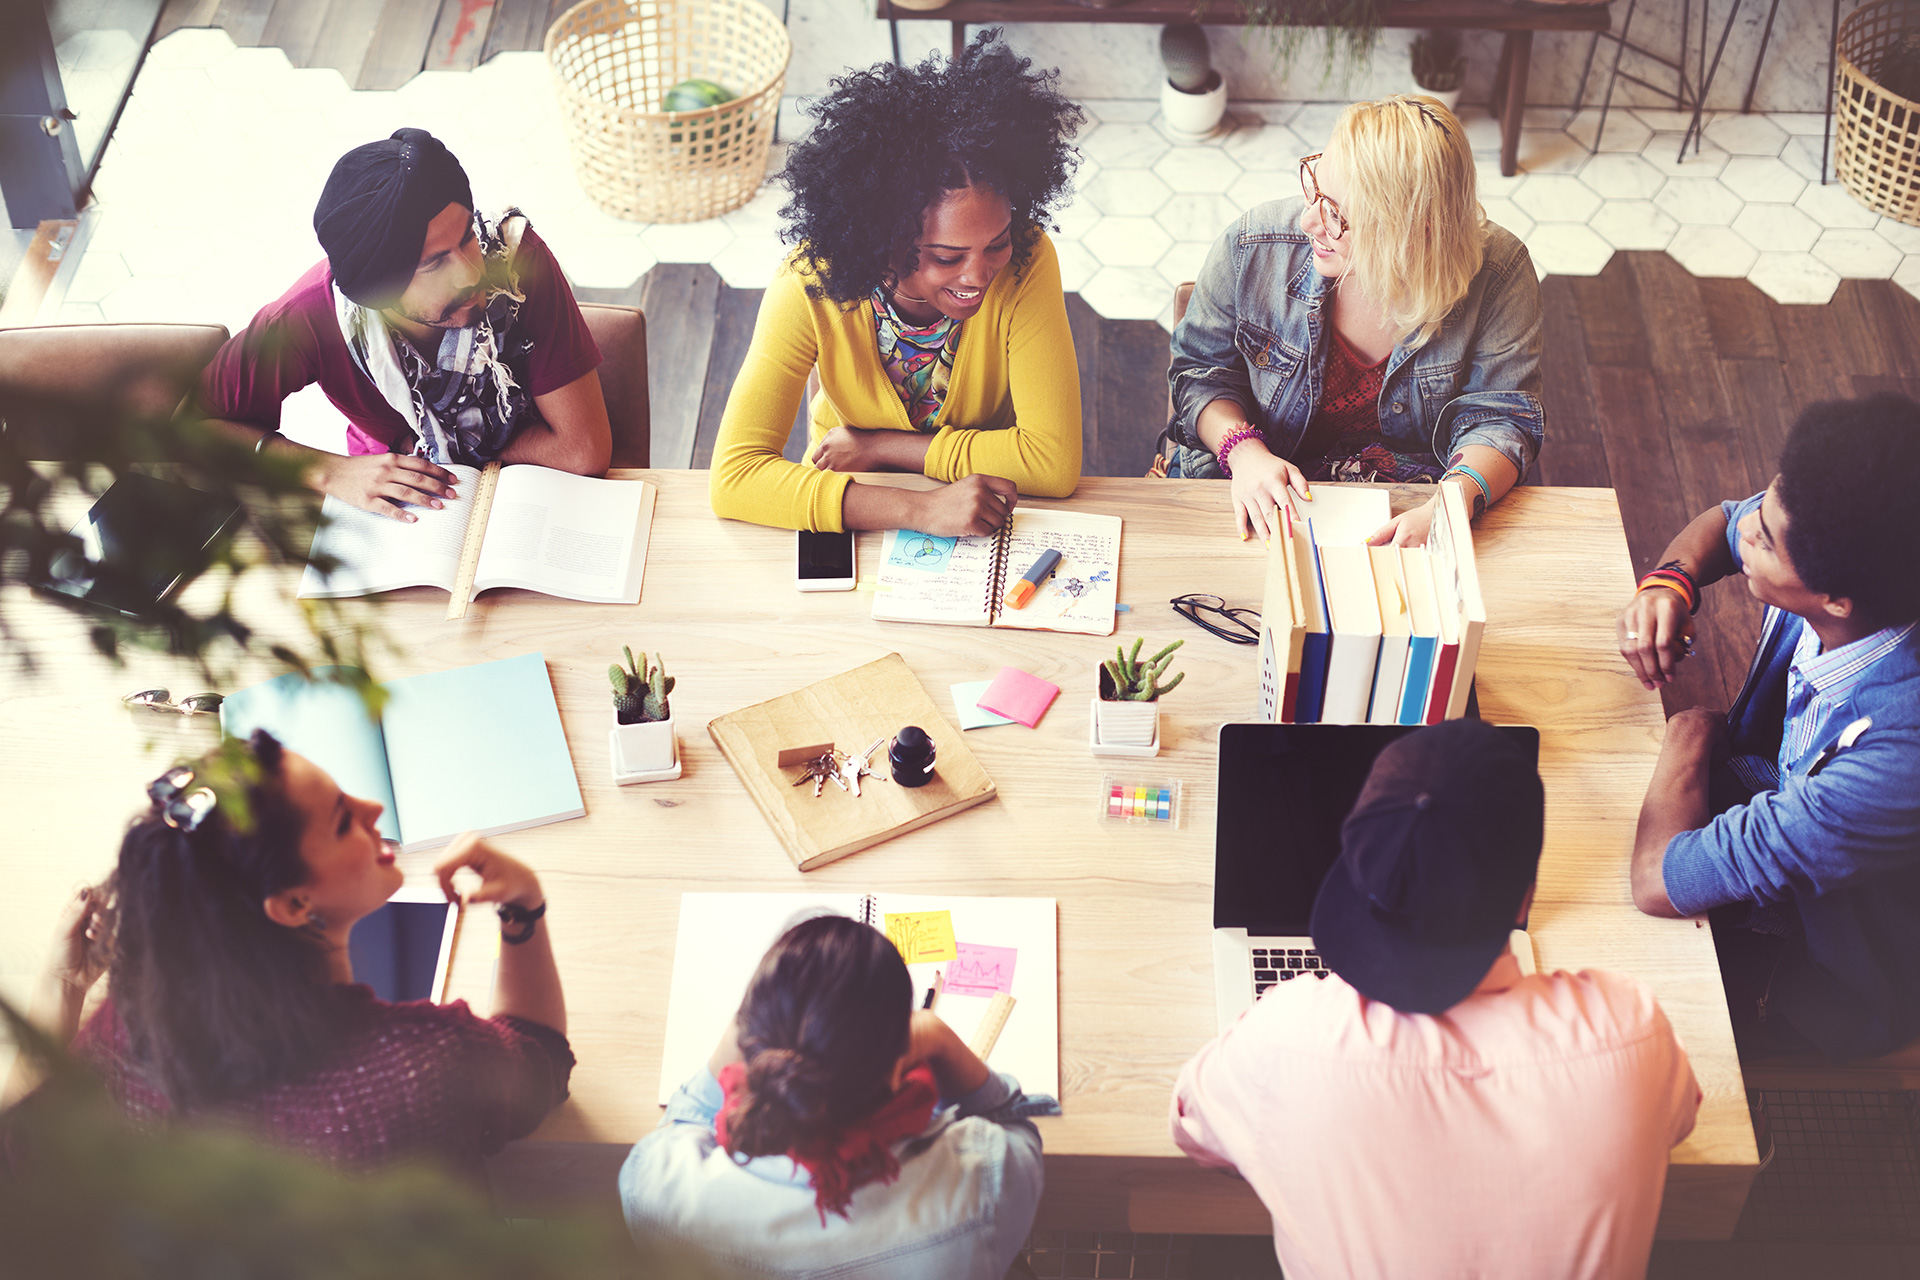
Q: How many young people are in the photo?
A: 7